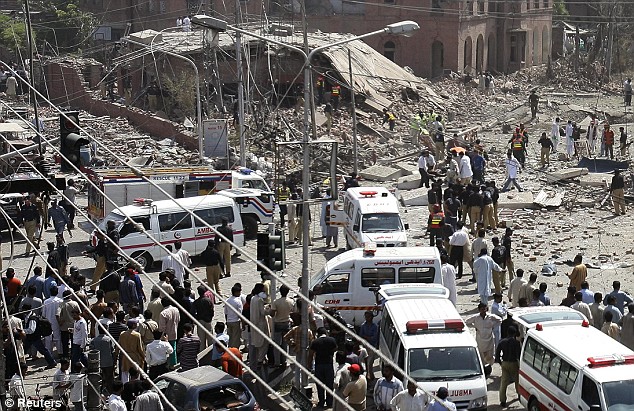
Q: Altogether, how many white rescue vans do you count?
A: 5